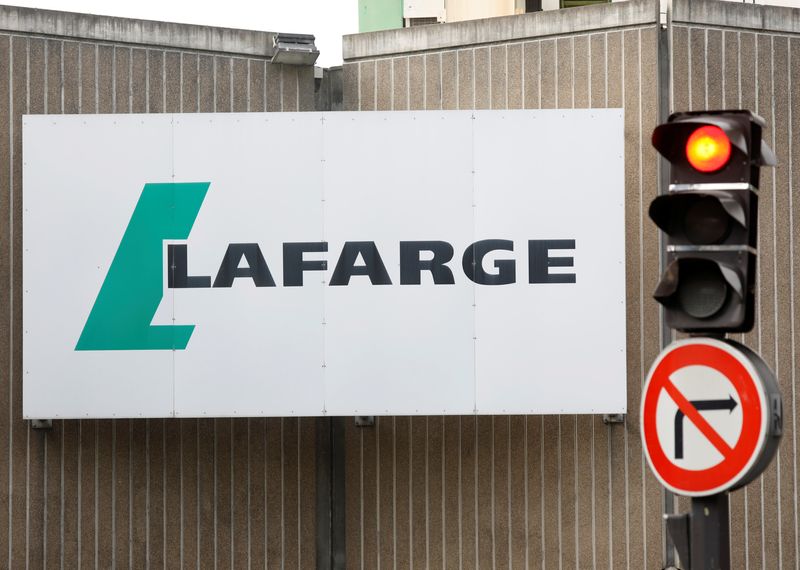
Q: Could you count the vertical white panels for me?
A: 4